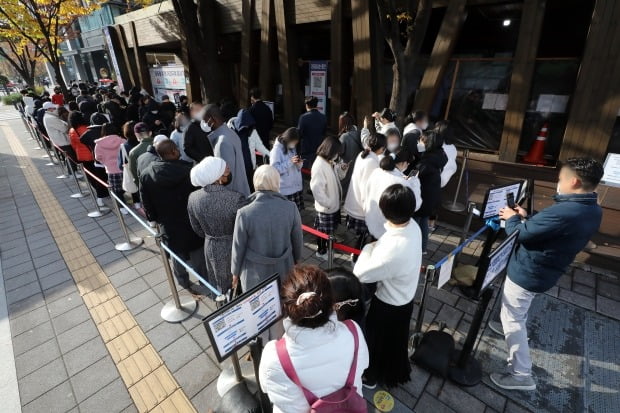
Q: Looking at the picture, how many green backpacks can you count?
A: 0